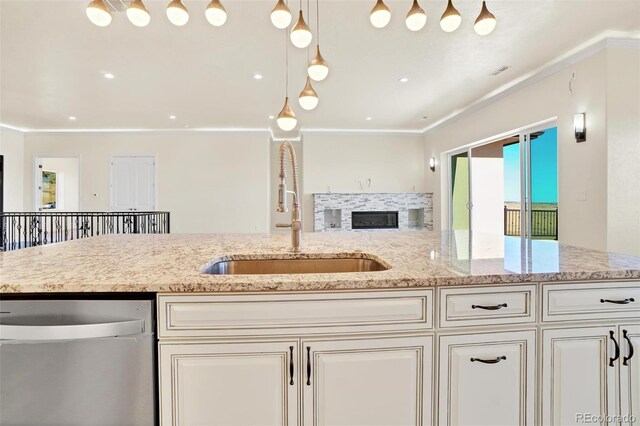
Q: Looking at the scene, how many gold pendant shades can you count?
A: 13